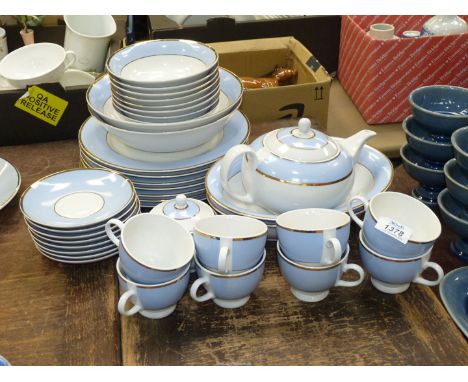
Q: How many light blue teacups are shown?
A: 8